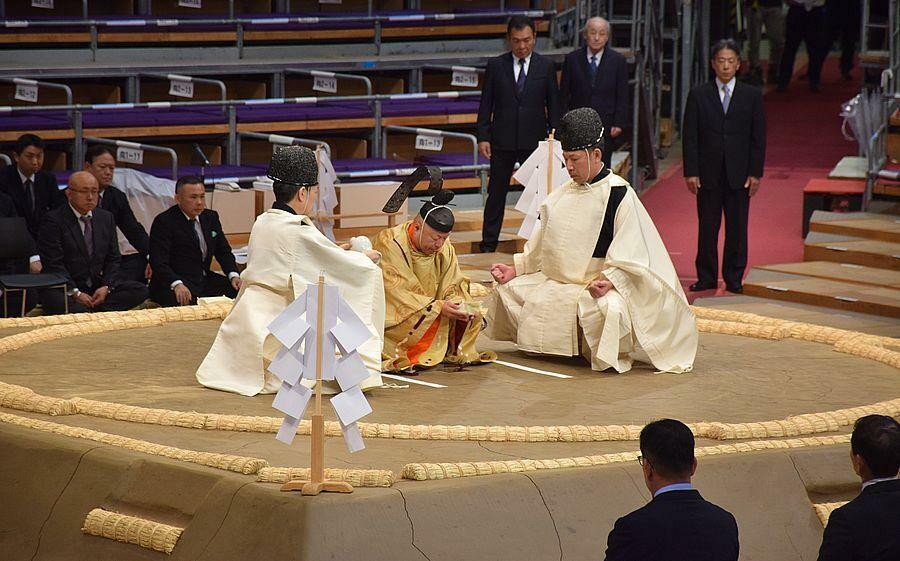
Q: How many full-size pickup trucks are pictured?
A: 0